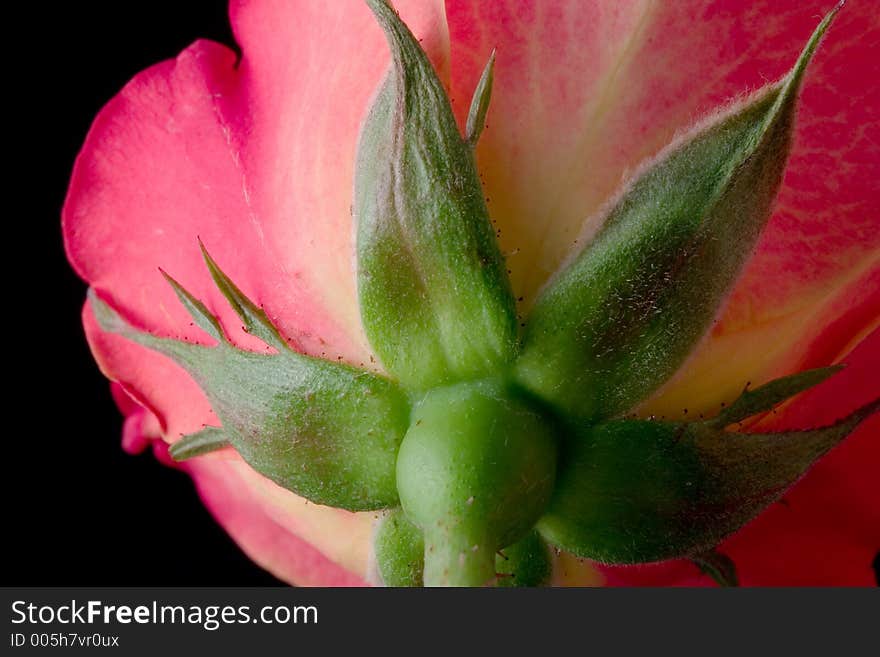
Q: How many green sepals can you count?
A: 5